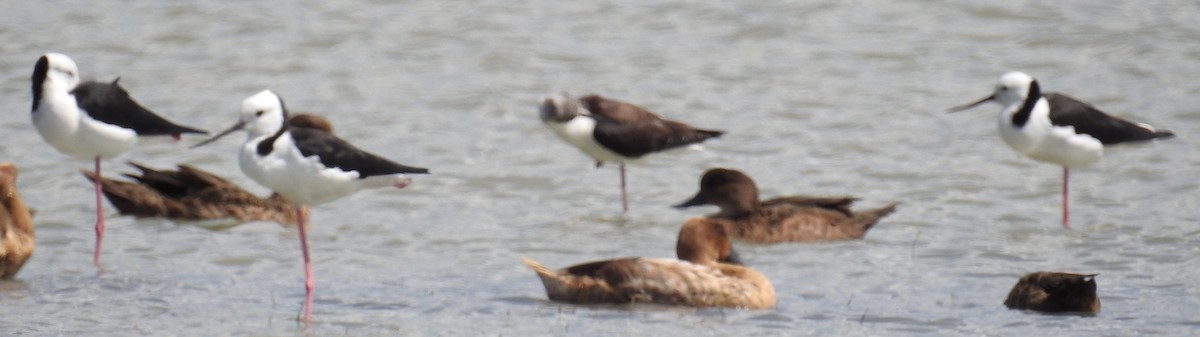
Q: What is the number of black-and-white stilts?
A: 4